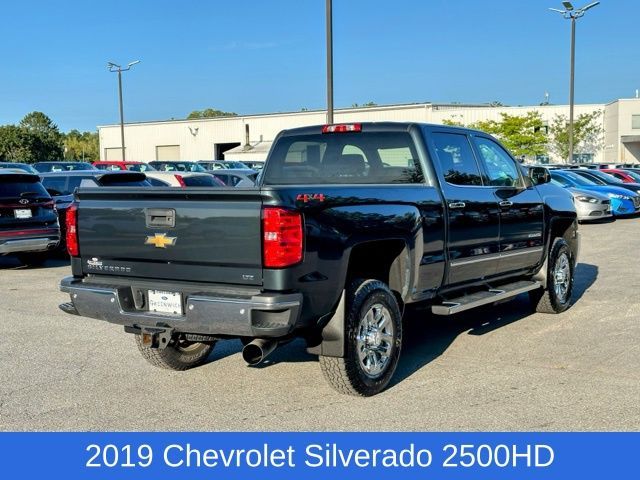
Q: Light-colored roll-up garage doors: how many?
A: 2